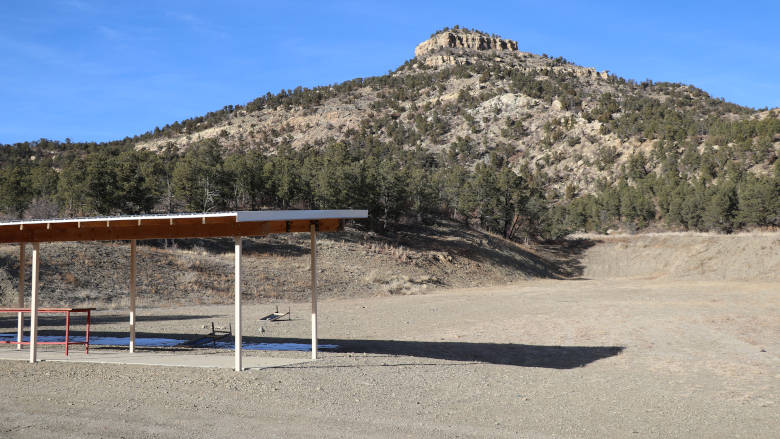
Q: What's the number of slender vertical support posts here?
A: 5